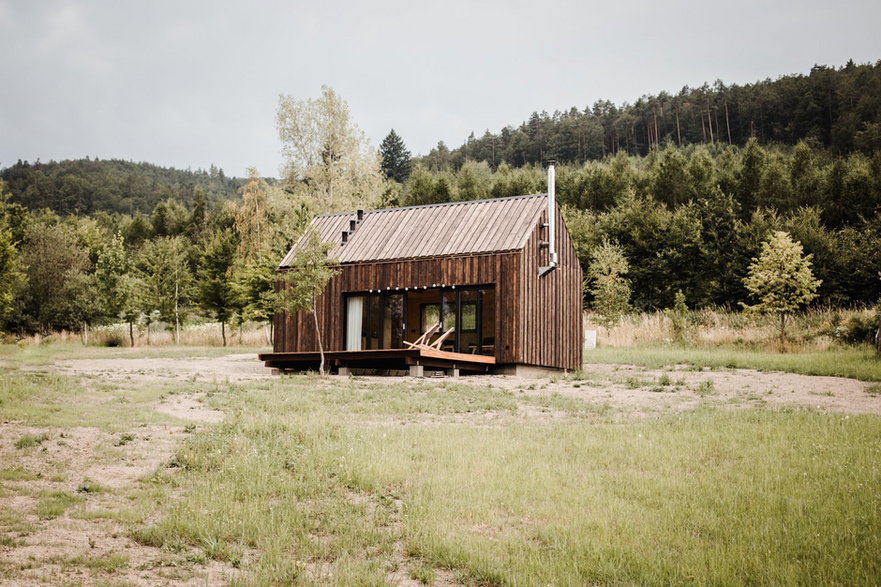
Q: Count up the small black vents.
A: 3